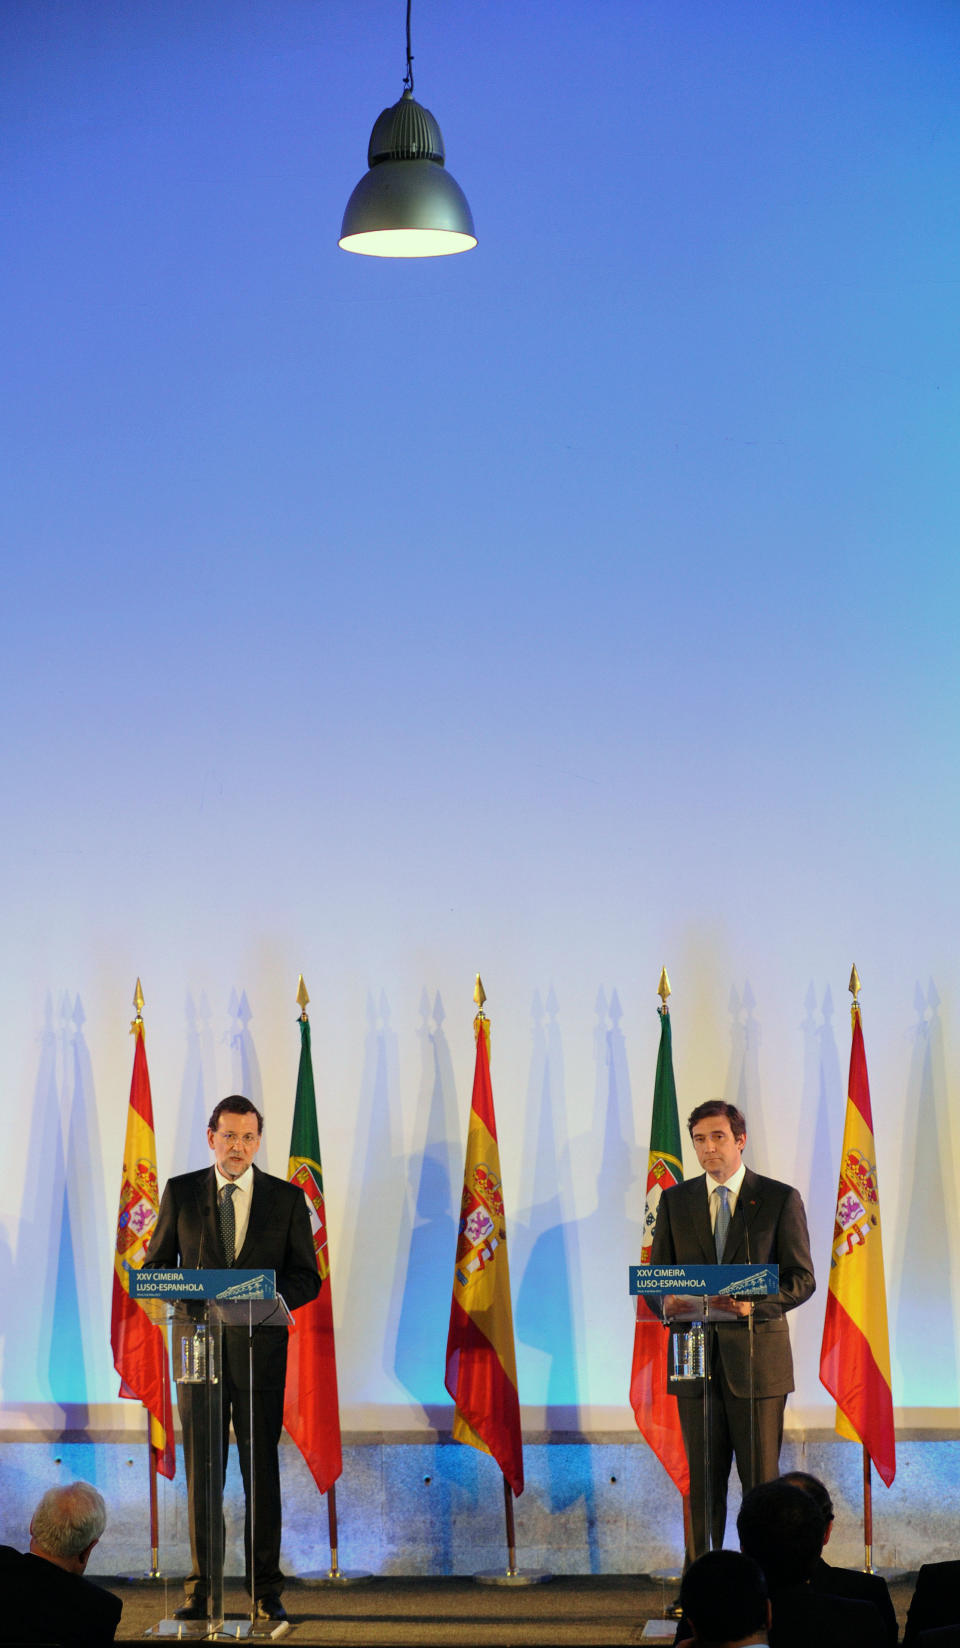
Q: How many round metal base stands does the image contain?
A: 5